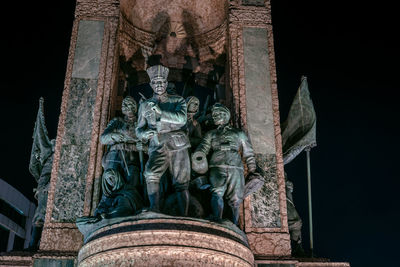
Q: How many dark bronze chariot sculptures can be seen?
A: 0